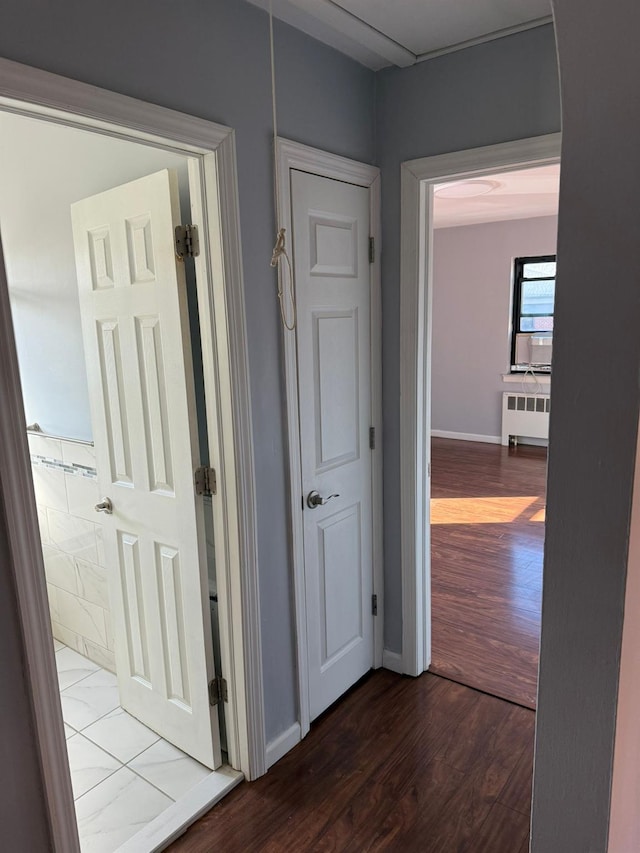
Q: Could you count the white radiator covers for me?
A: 1